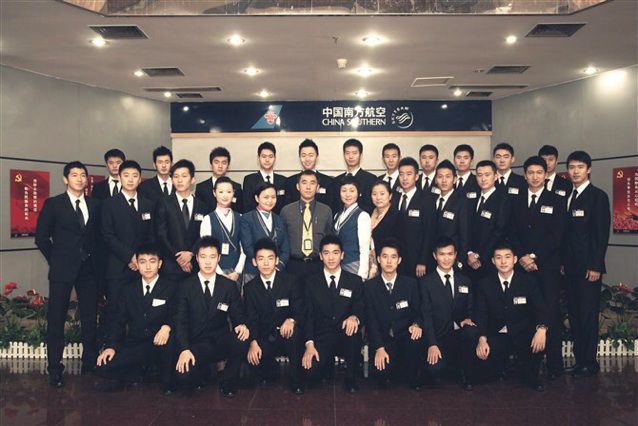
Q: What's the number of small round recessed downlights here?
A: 12